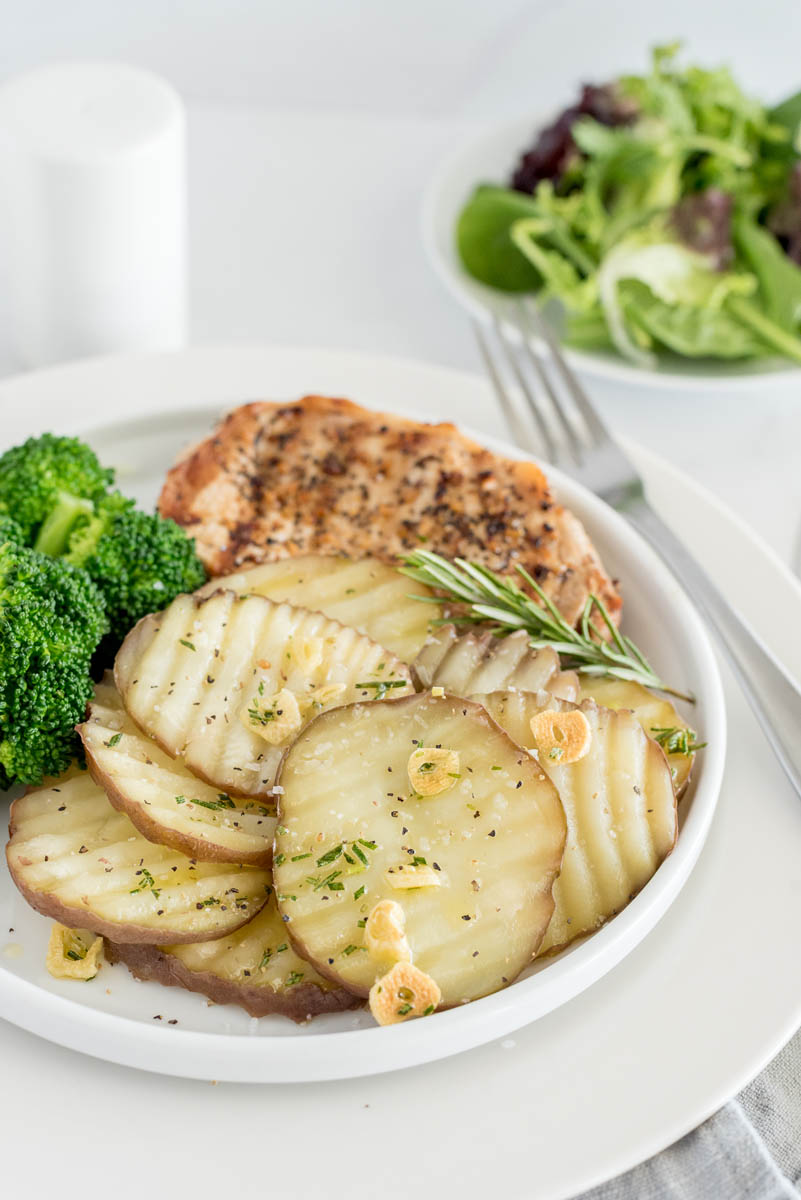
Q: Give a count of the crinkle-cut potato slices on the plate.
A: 9